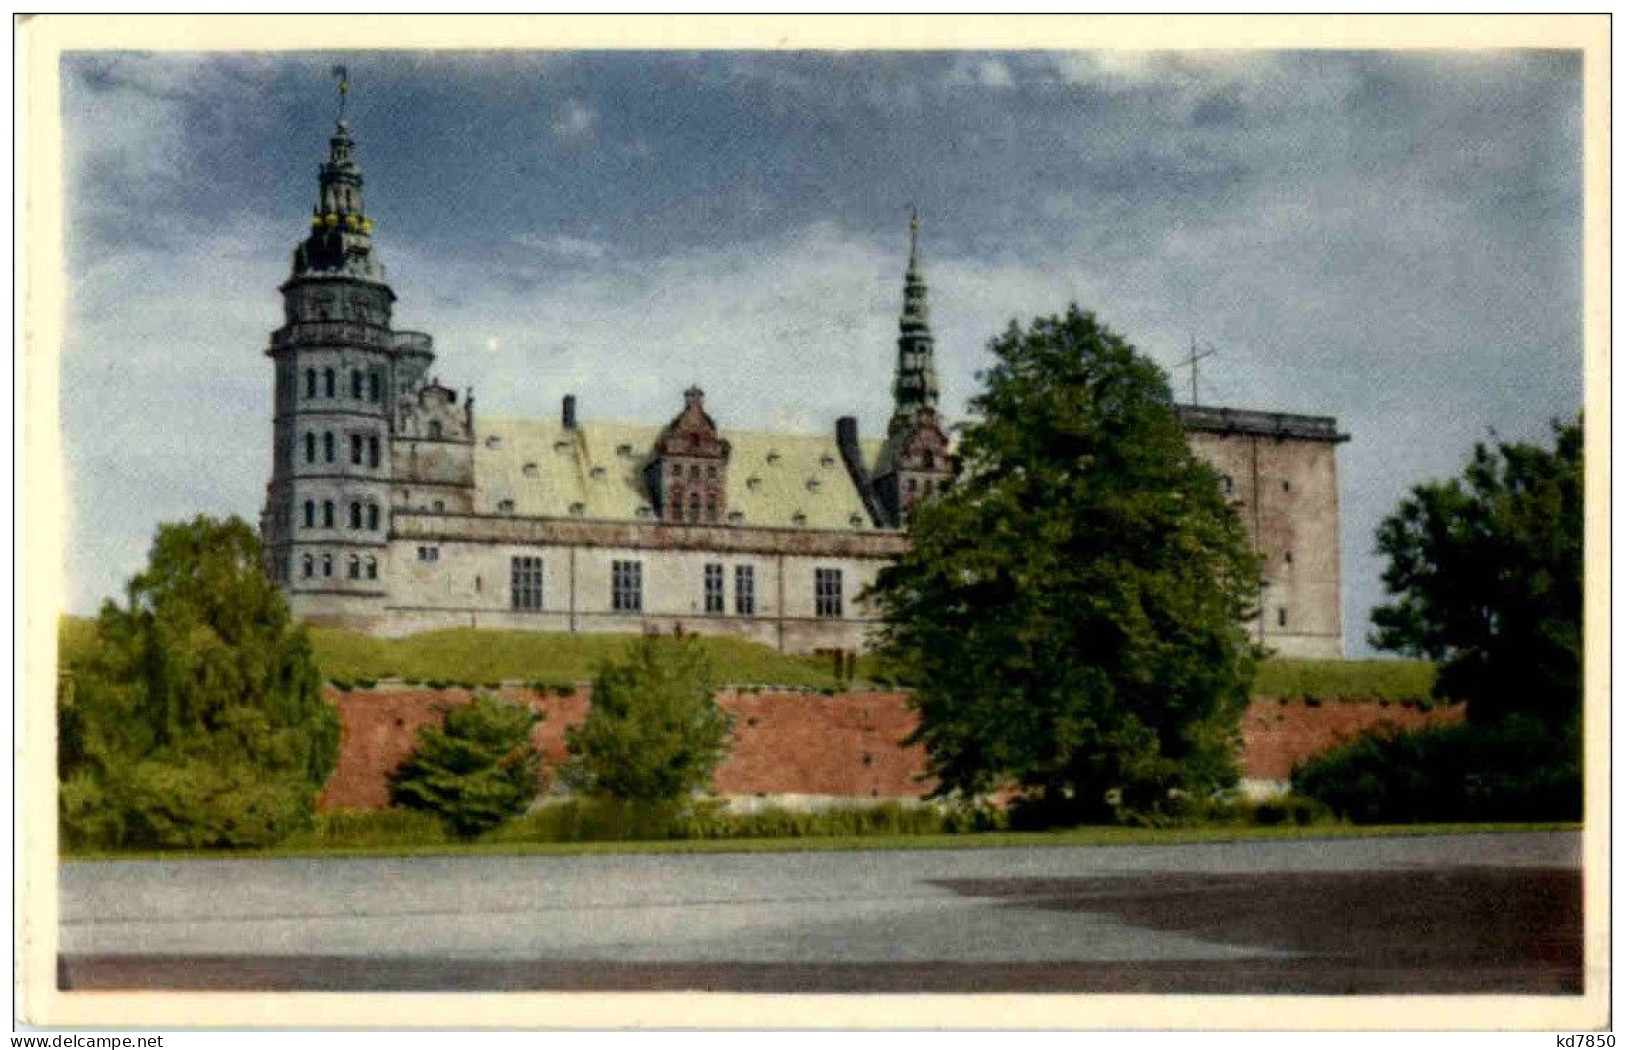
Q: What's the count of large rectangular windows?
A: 5